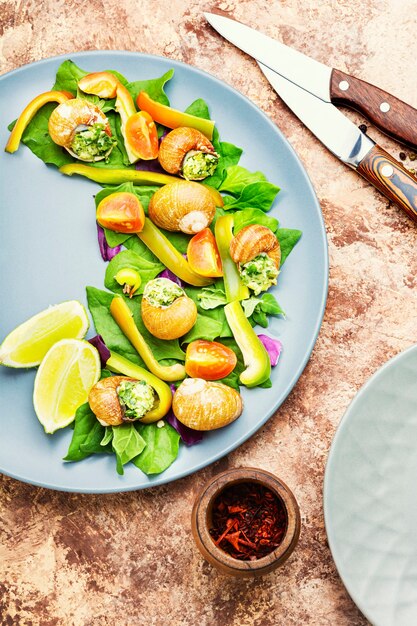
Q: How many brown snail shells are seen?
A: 7